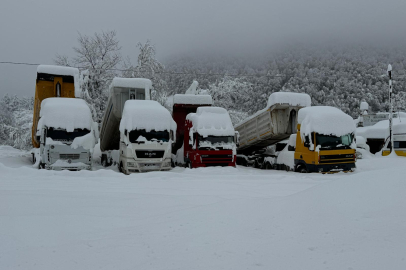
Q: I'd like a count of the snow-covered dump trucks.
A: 4